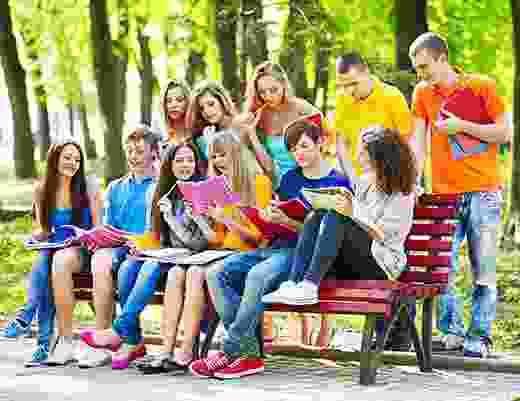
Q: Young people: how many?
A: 11